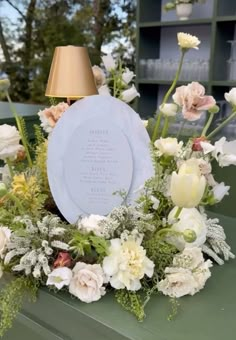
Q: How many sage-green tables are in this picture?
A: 1